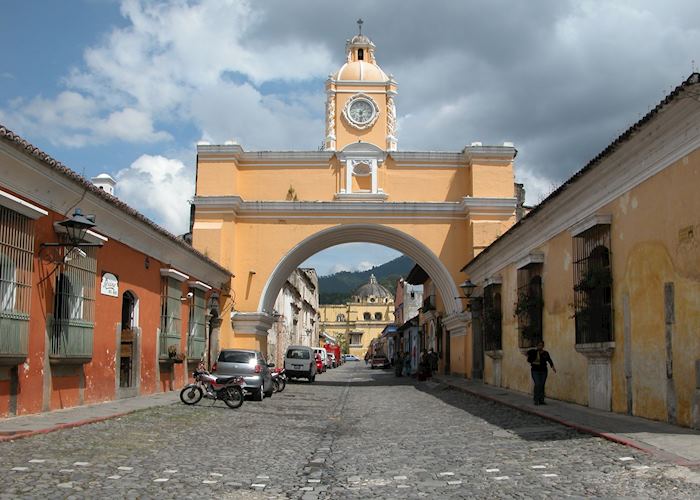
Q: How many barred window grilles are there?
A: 7